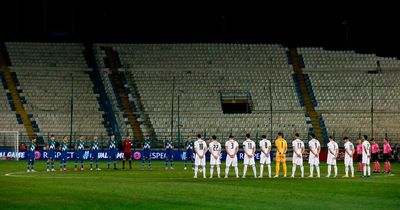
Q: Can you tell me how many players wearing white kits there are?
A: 10